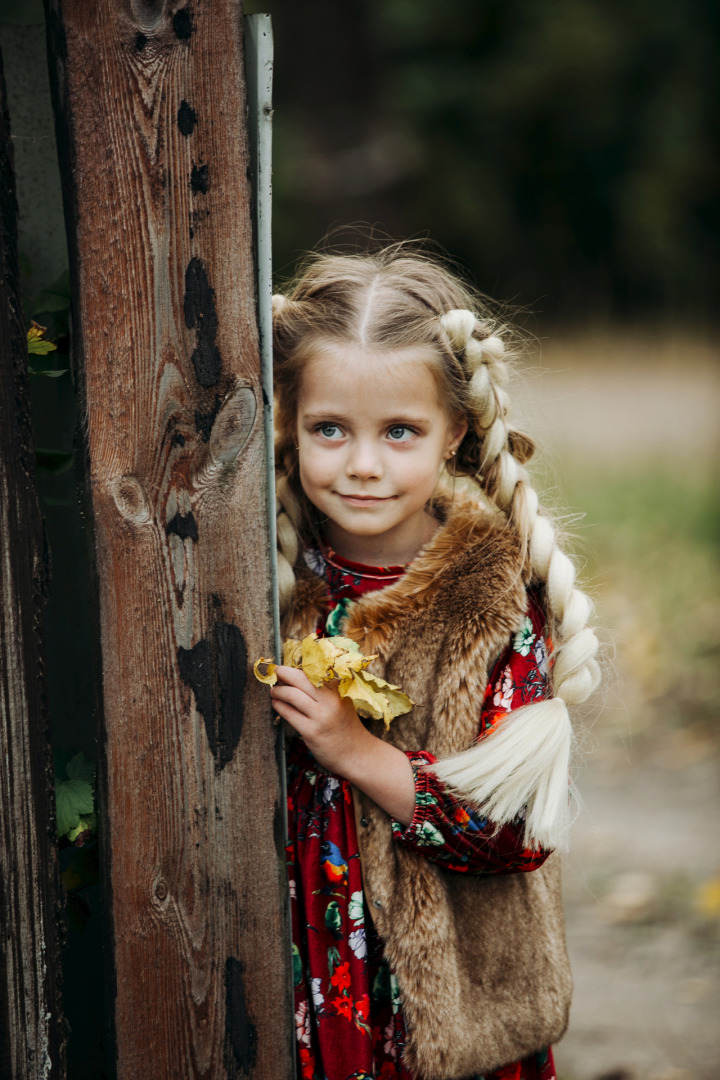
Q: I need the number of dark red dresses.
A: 1